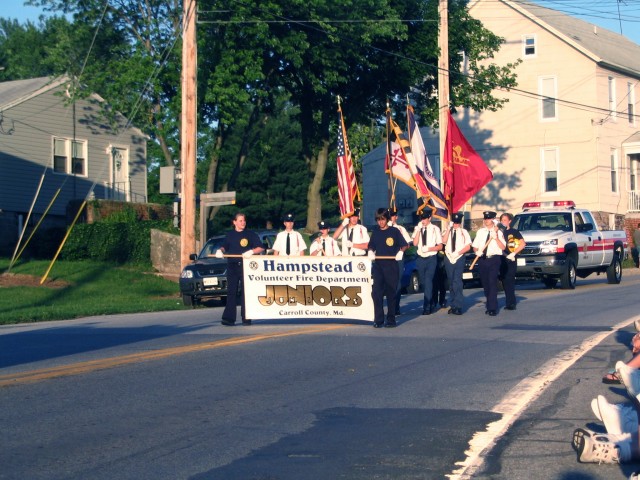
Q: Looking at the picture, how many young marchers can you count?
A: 10